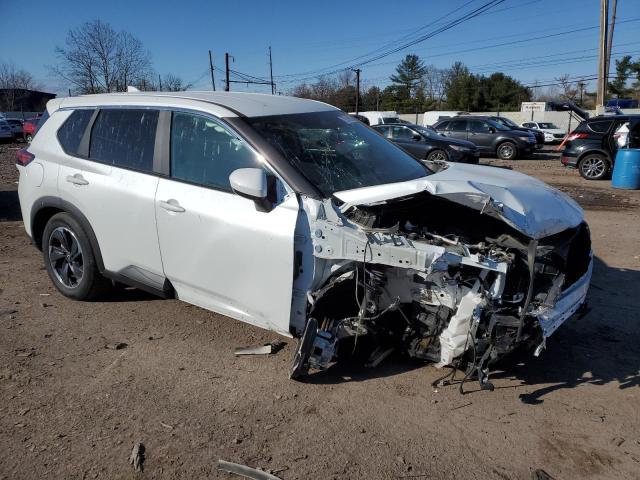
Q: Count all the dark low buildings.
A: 1